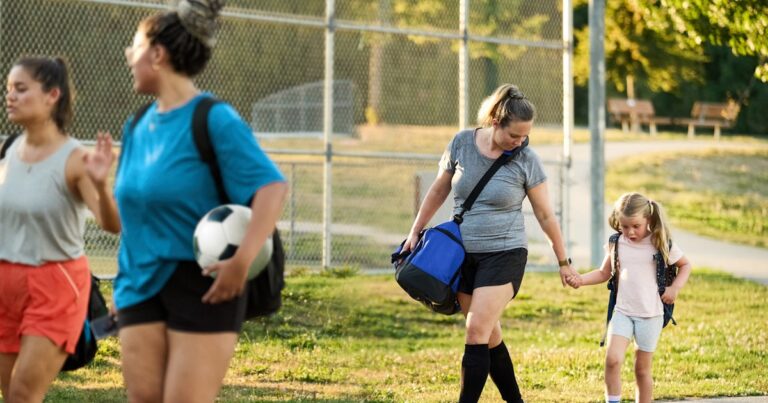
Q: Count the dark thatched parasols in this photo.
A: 0